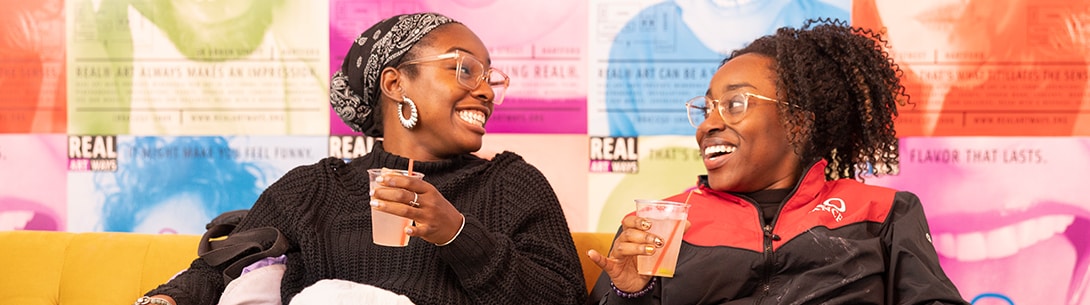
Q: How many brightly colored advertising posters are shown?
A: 10